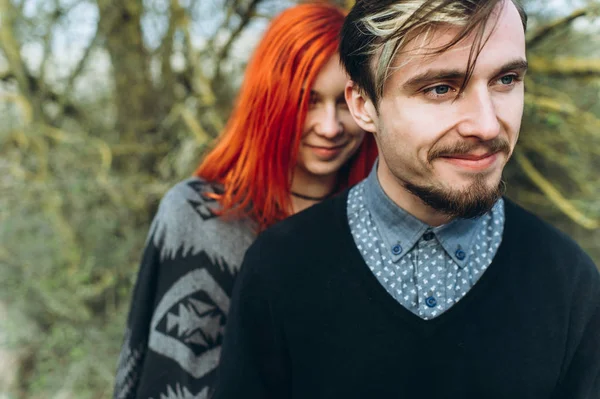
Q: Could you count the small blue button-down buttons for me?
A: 3